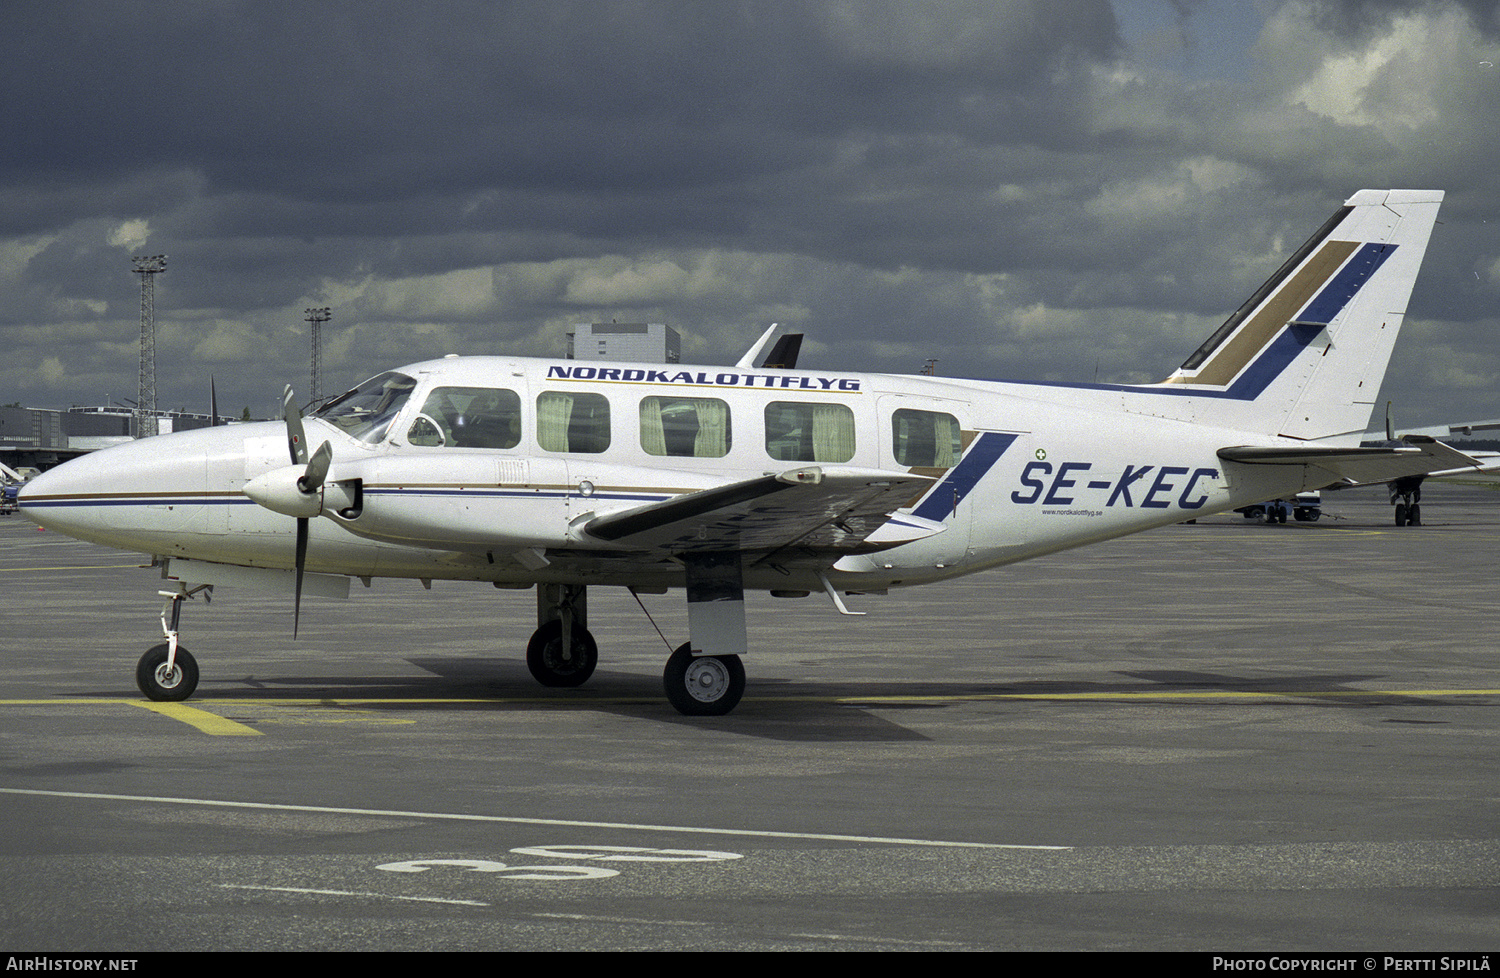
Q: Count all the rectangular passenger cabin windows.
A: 4